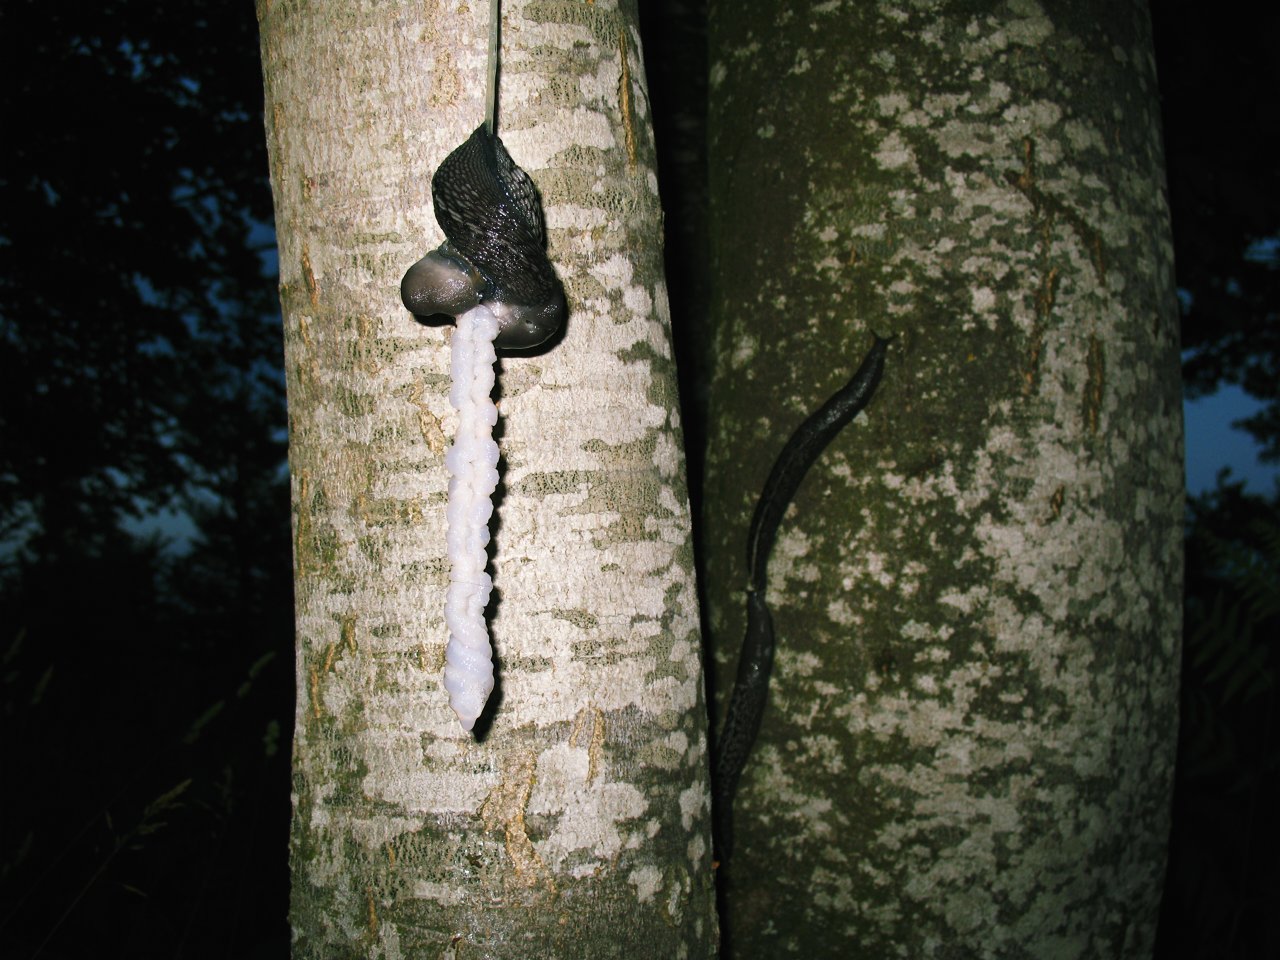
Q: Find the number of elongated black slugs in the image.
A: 2